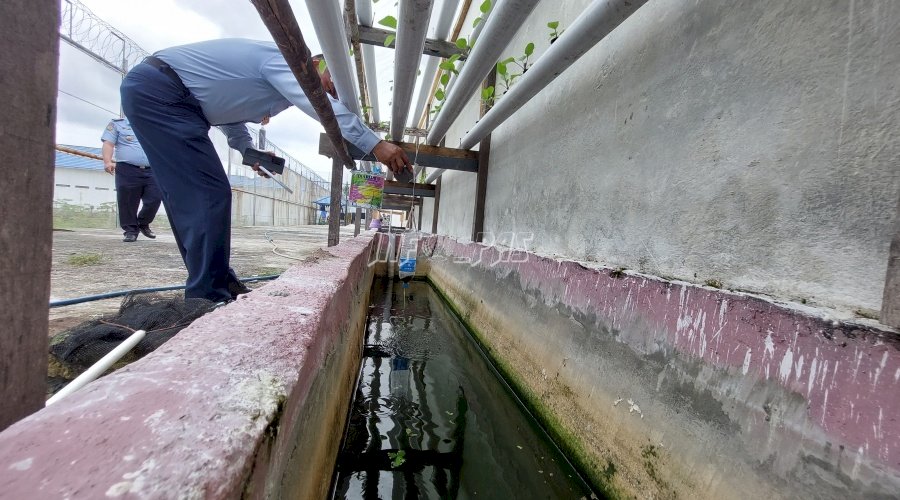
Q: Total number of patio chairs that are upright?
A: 0